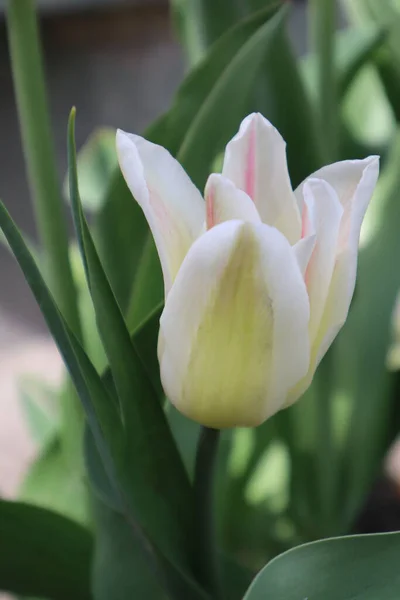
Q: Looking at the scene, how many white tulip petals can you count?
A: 6